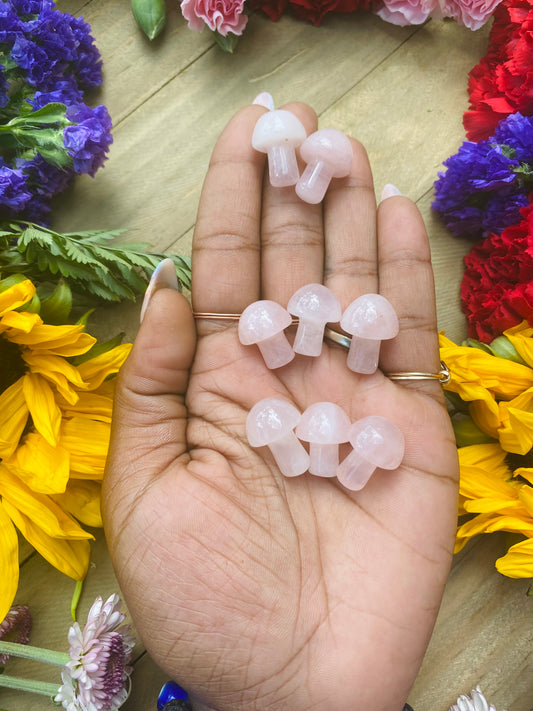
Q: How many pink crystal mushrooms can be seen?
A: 8